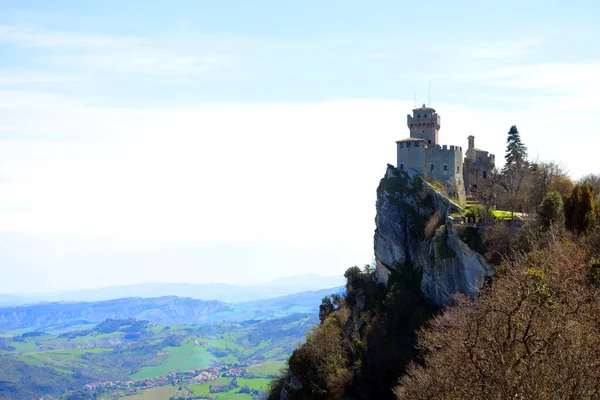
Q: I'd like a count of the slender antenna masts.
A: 2